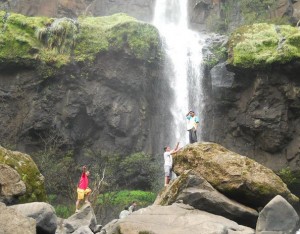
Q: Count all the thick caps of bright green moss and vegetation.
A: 2